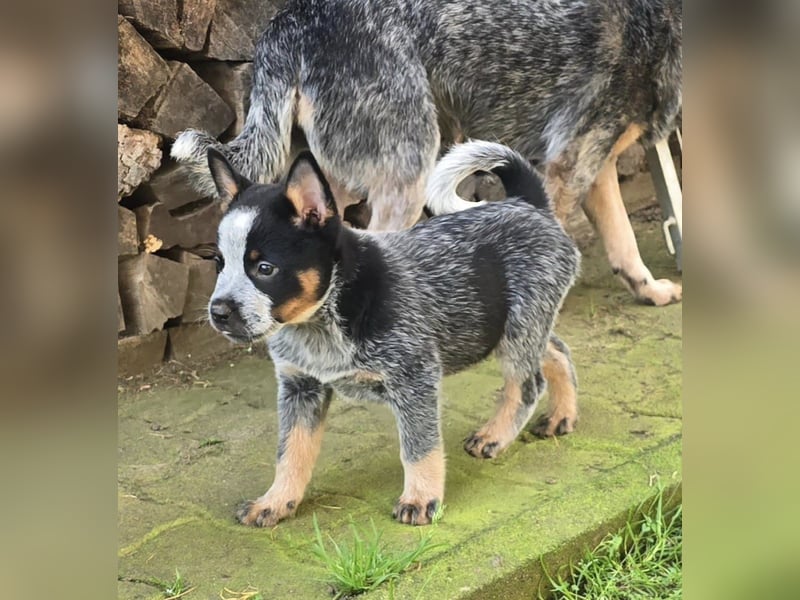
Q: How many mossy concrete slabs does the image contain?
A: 1